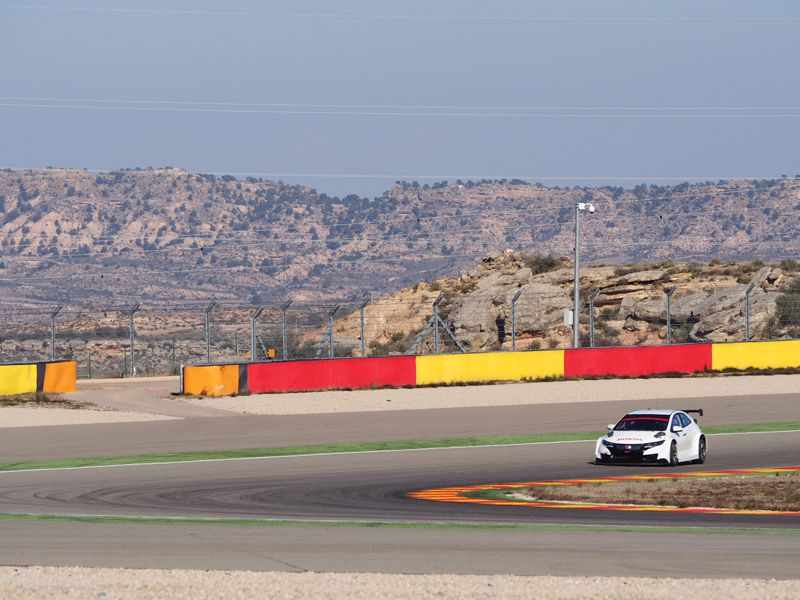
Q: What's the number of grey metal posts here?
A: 13